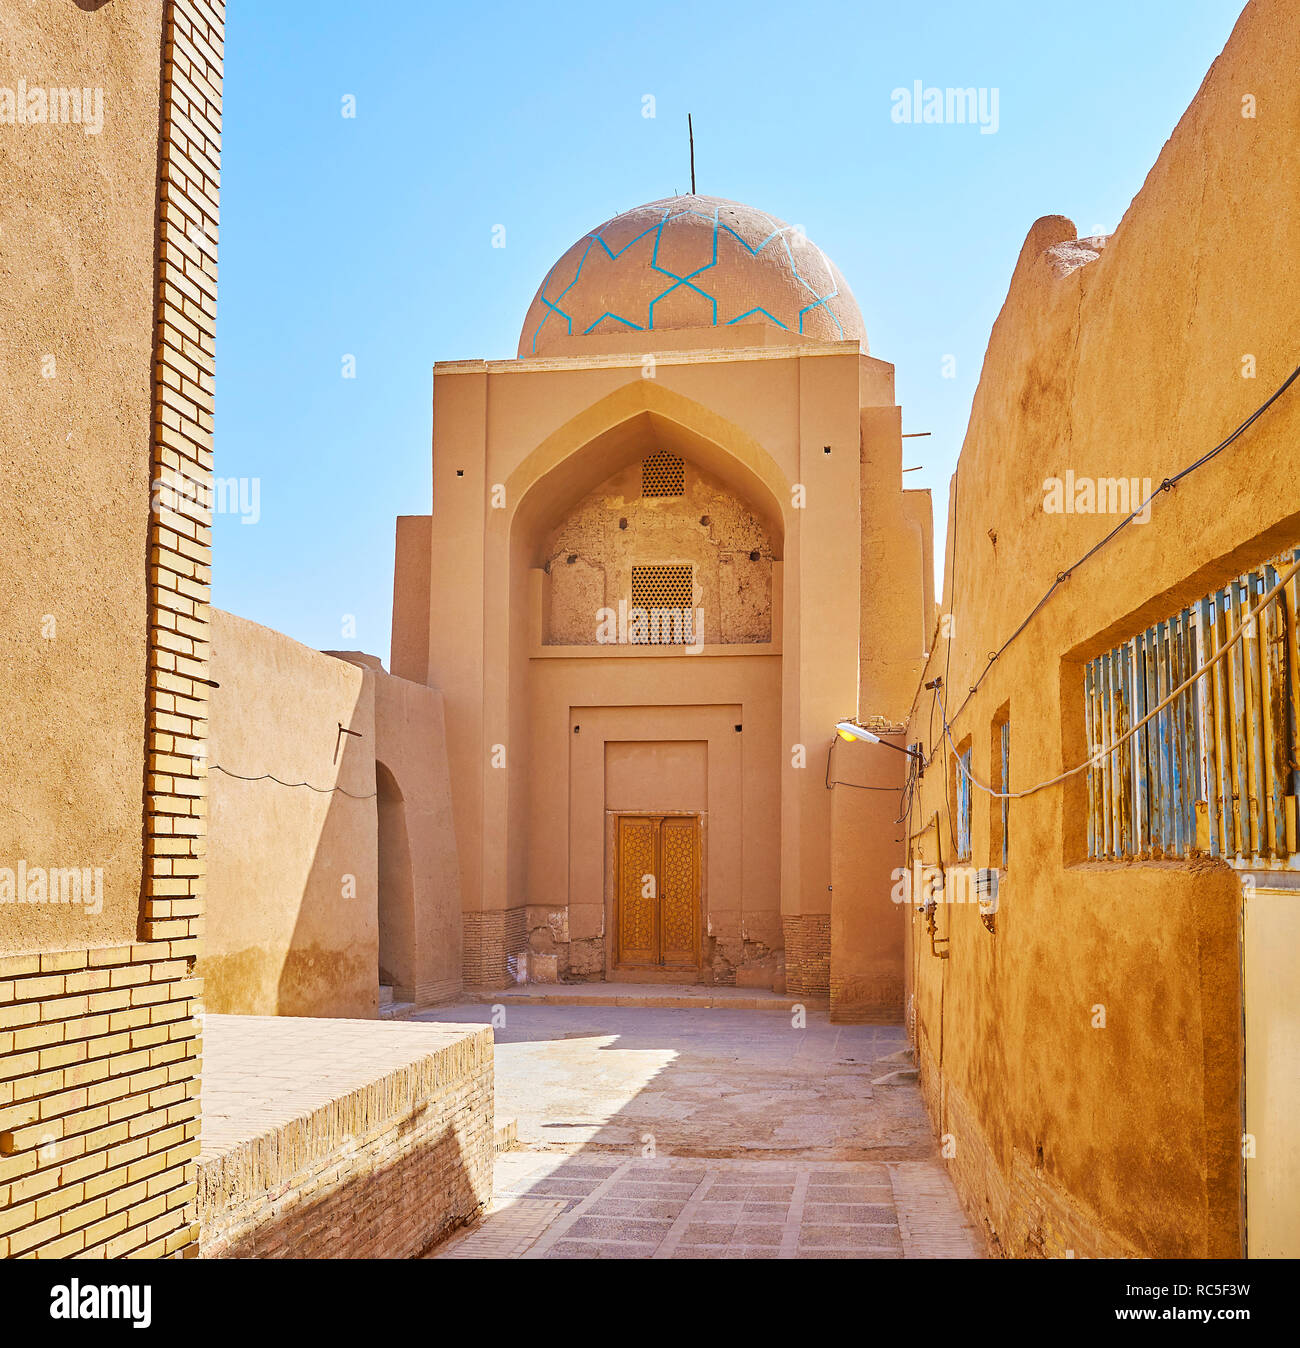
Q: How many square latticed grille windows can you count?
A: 2